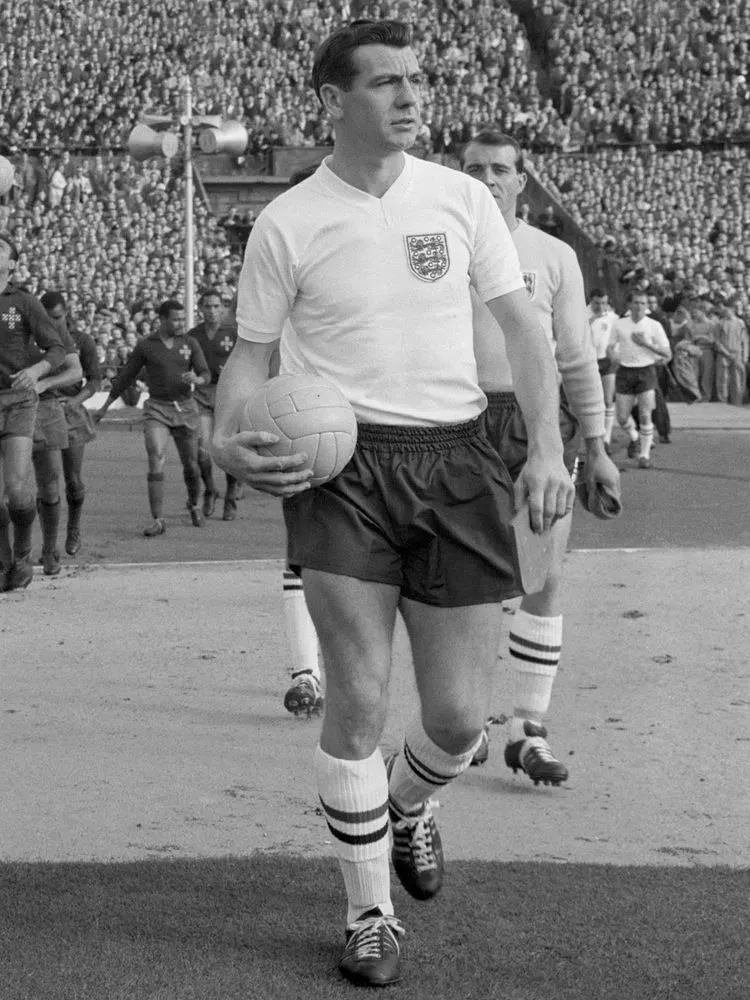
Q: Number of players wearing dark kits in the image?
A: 5